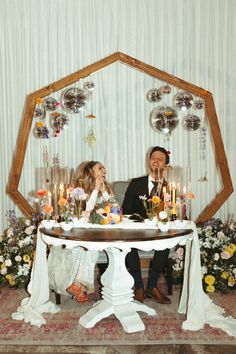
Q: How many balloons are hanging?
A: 12